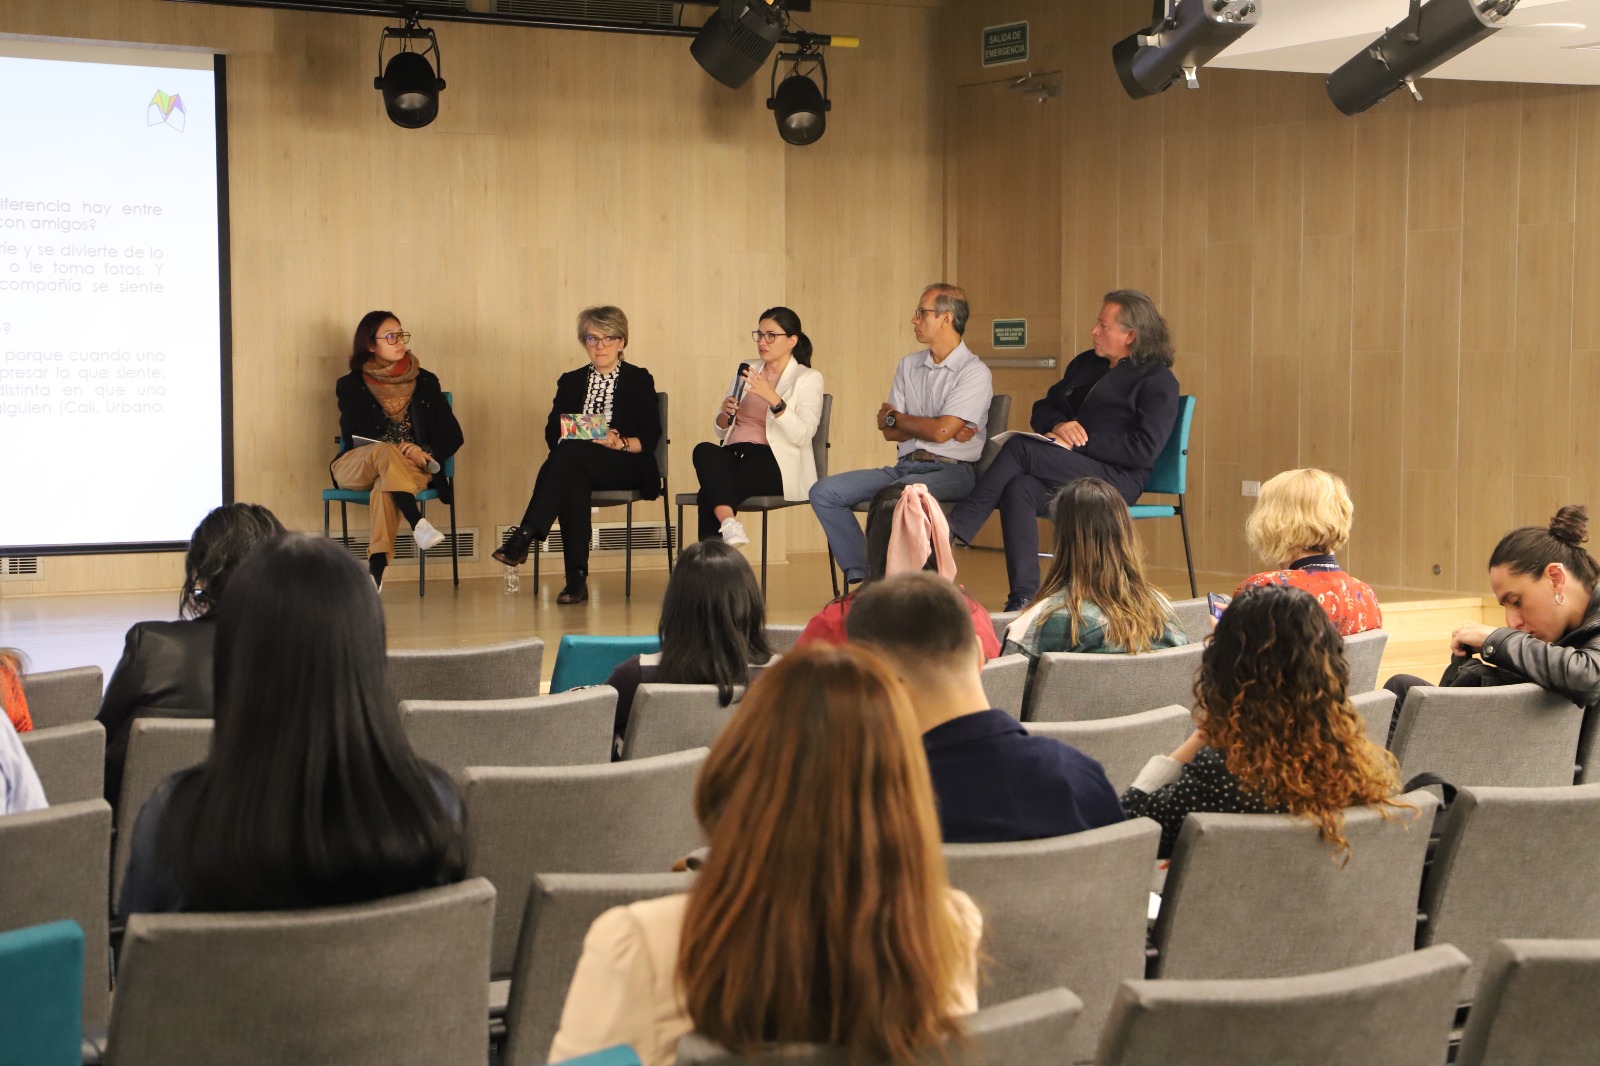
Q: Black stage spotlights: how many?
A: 5